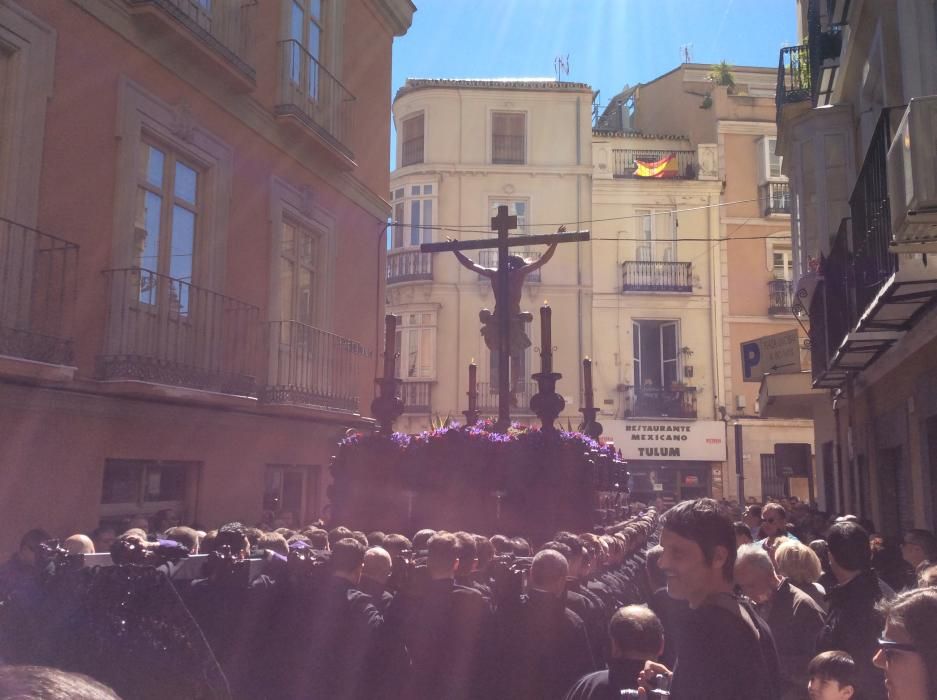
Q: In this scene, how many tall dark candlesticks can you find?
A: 4